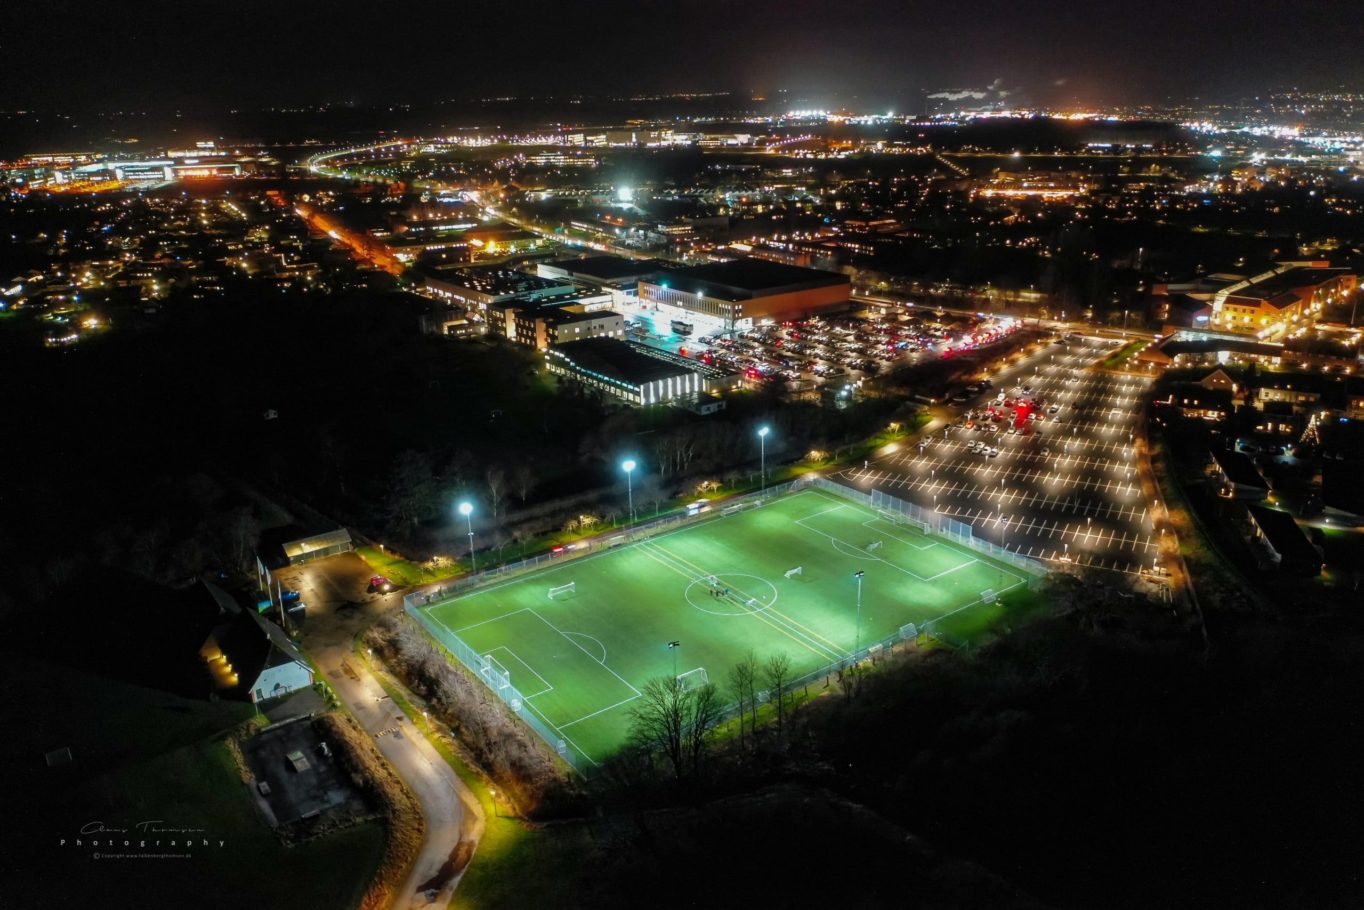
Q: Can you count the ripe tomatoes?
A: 0